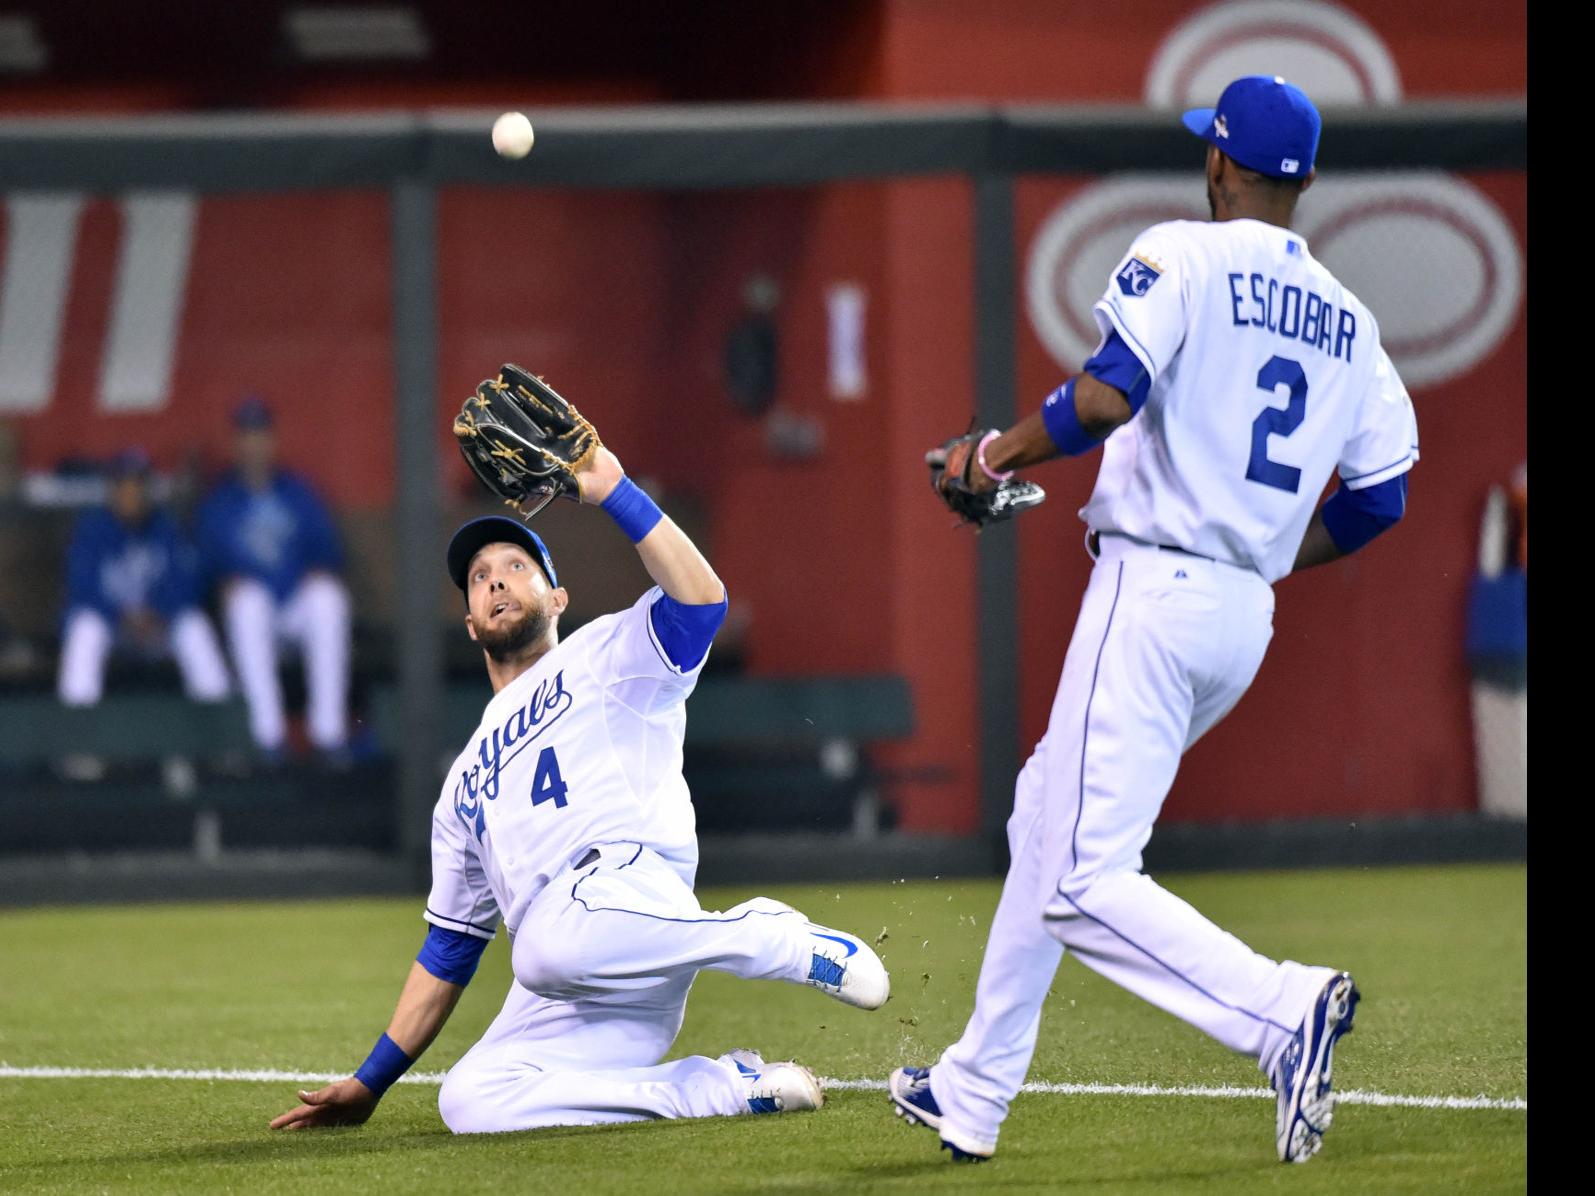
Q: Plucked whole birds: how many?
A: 0